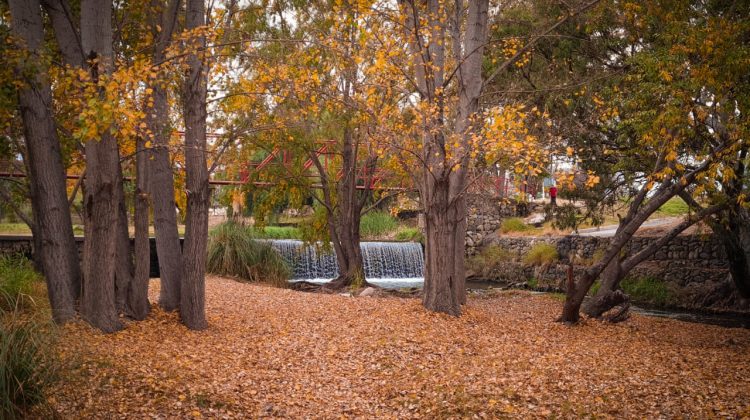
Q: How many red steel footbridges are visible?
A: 1